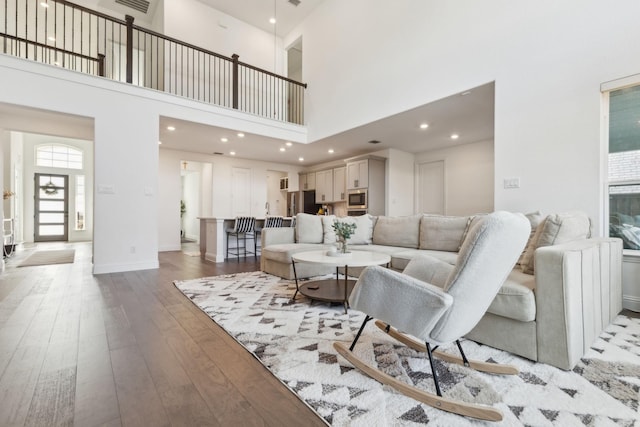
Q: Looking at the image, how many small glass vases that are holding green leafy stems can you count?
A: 1